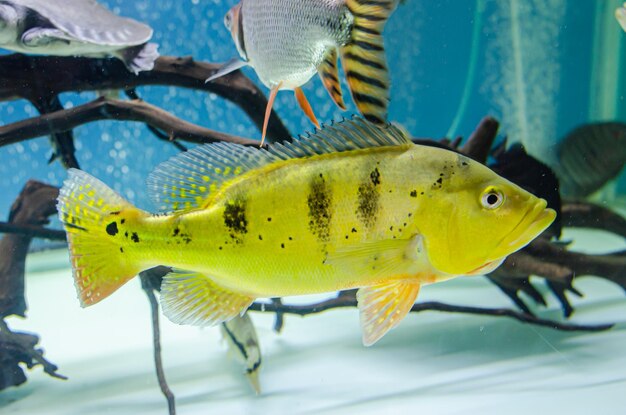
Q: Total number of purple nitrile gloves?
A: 0